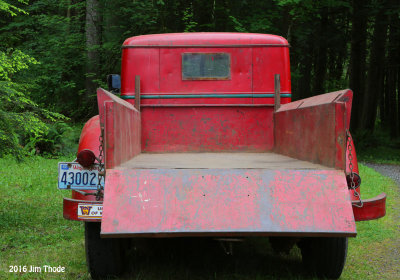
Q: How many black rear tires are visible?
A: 2